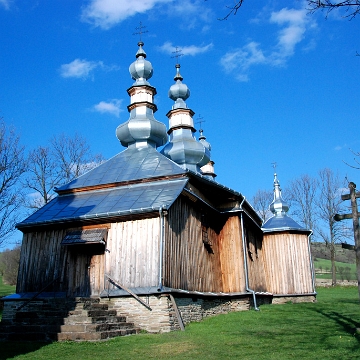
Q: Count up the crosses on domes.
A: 4